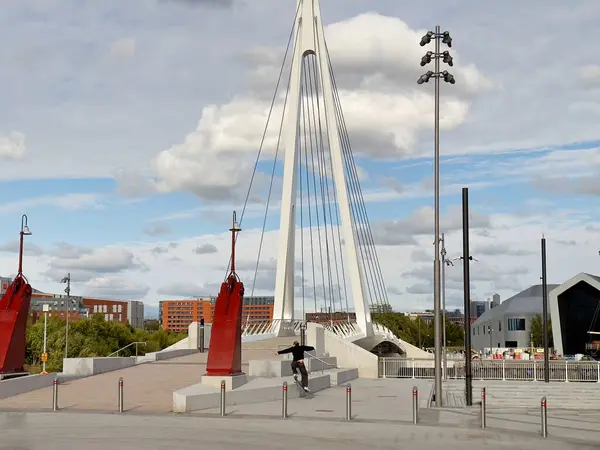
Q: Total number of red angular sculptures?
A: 2